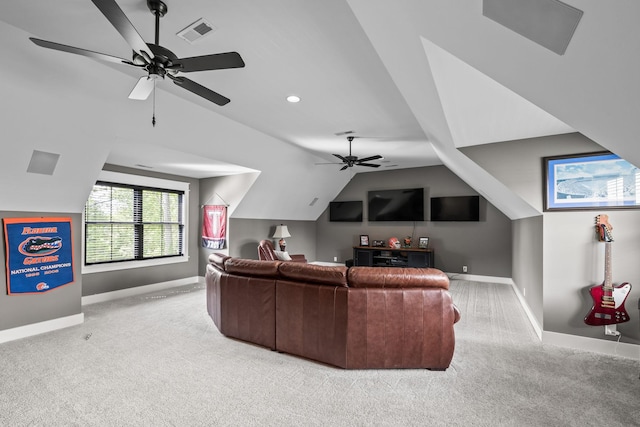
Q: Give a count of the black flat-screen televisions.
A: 3